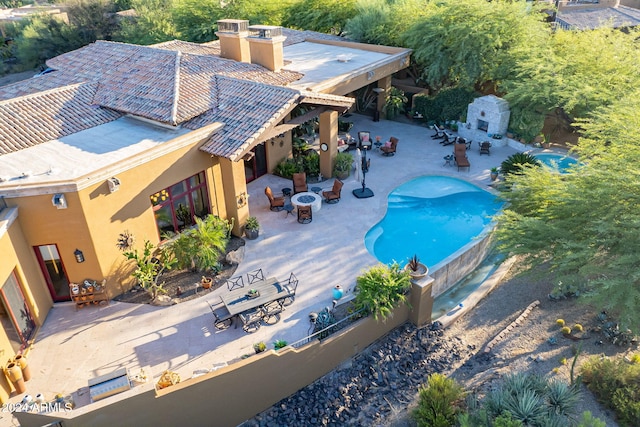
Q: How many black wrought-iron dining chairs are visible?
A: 6